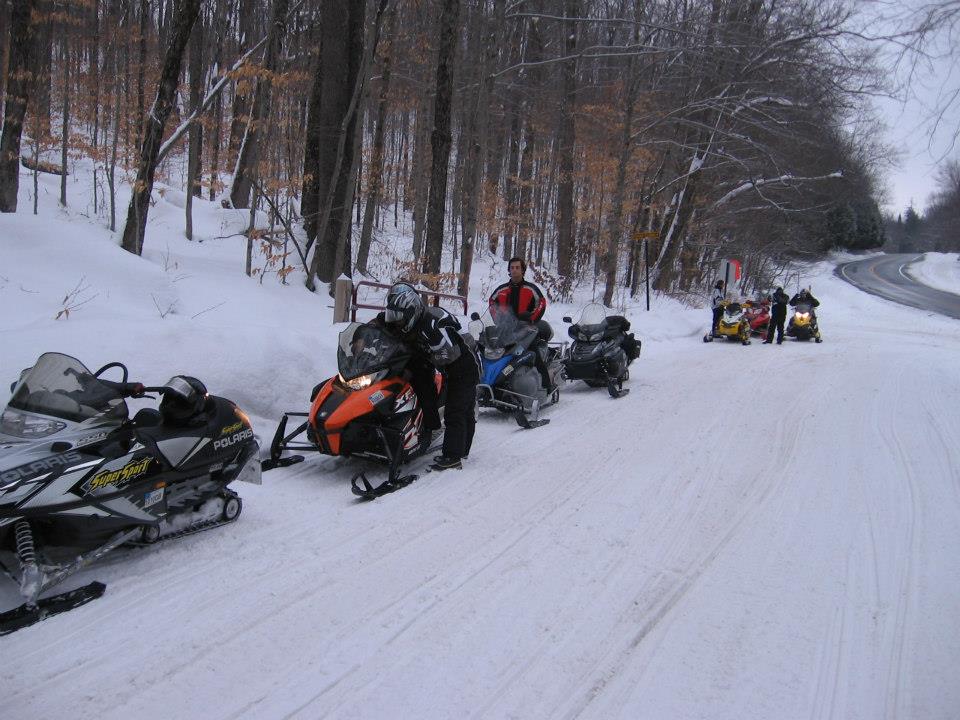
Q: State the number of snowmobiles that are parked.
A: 7